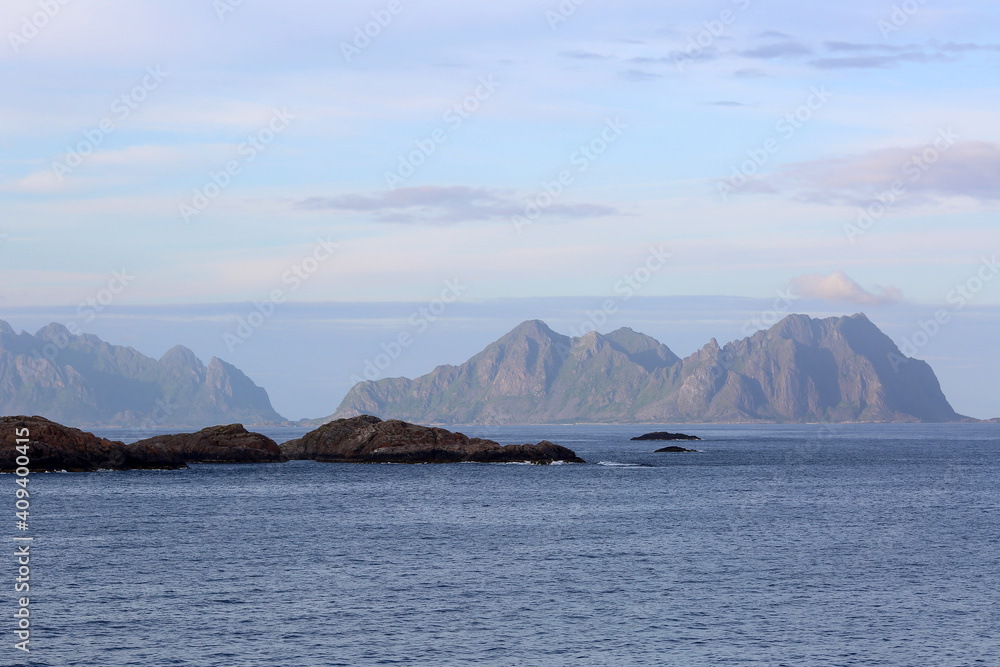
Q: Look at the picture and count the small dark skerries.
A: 2